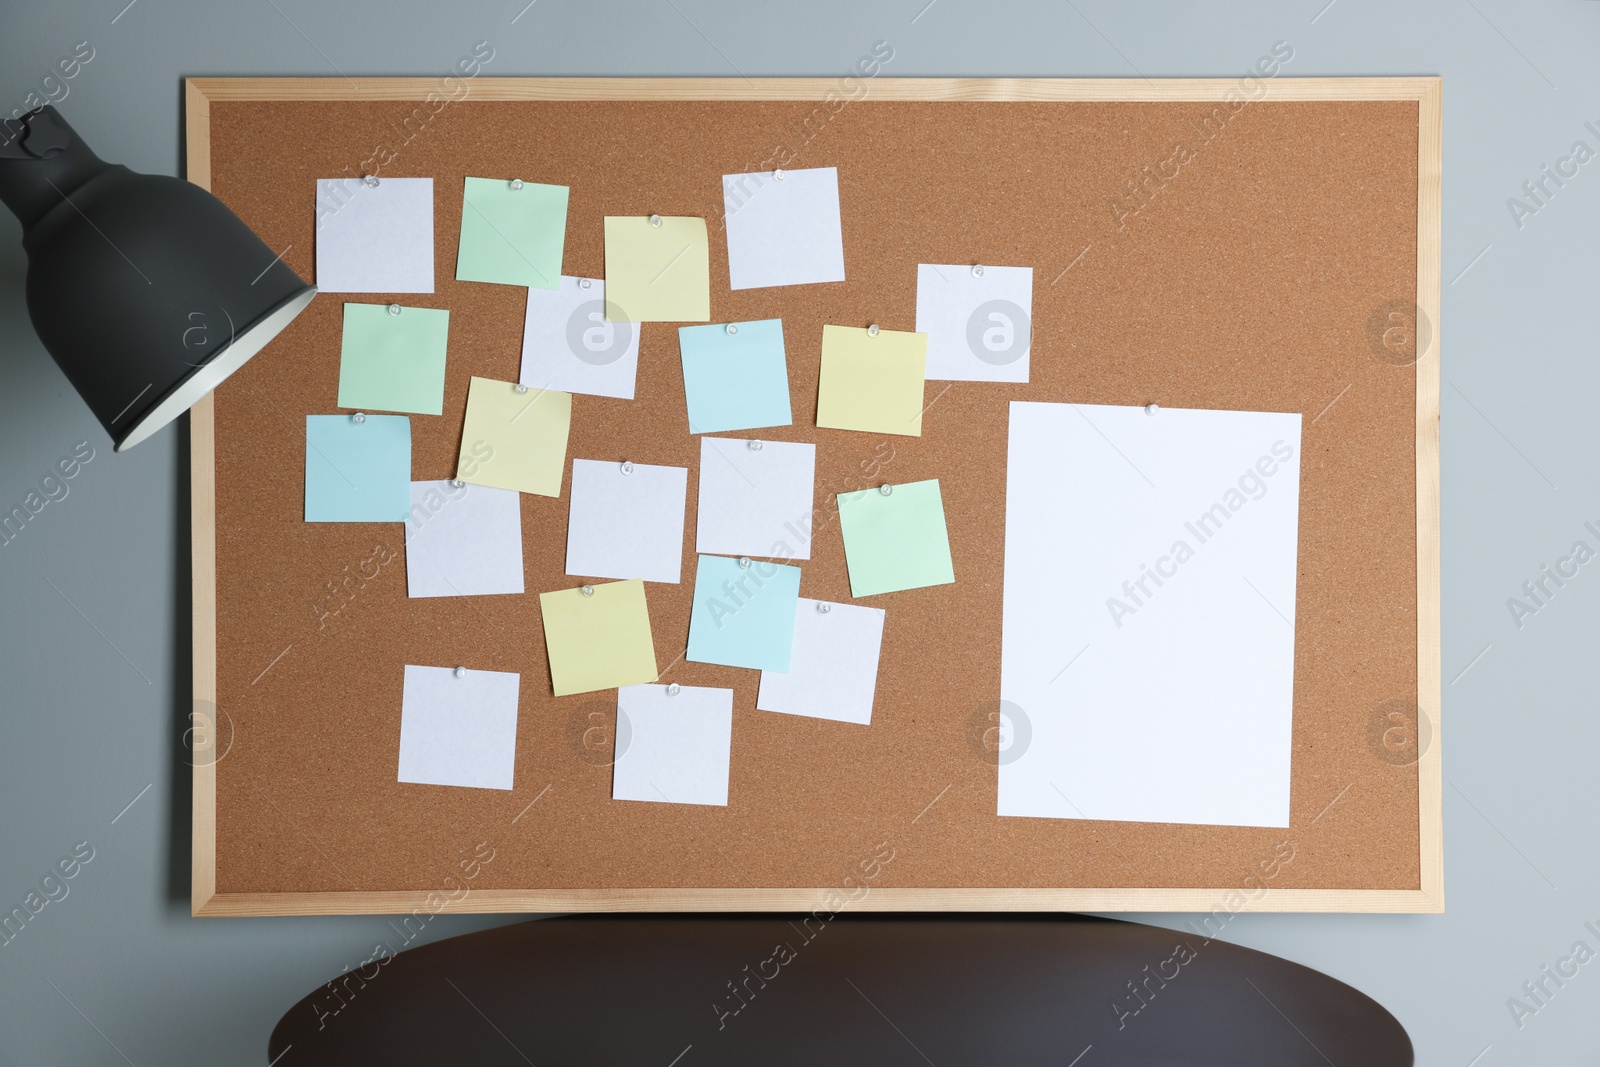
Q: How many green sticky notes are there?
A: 3